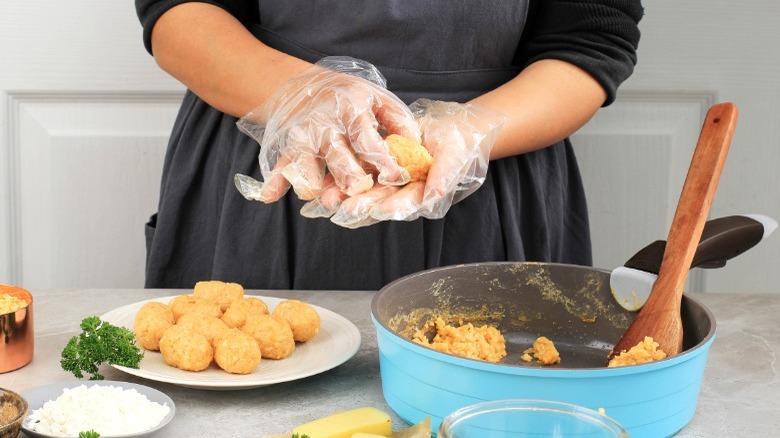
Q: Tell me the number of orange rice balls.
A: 10